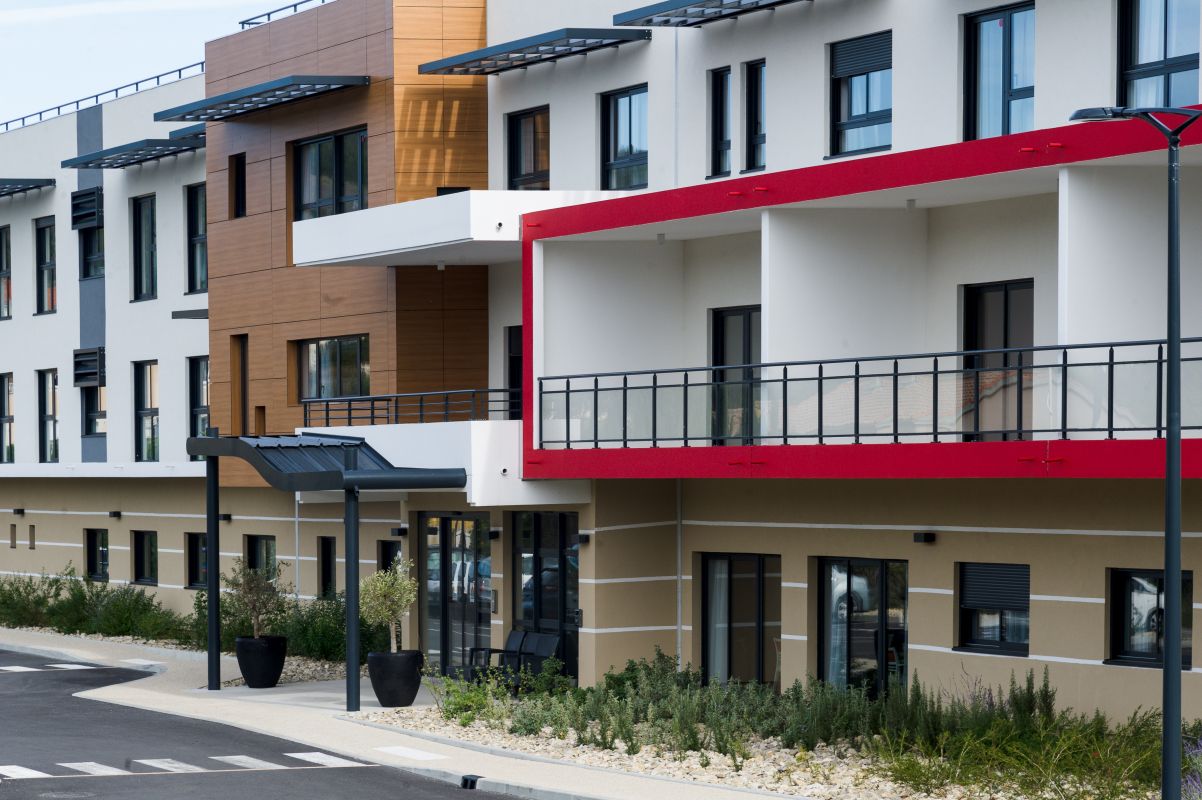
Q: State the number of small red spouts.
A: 10